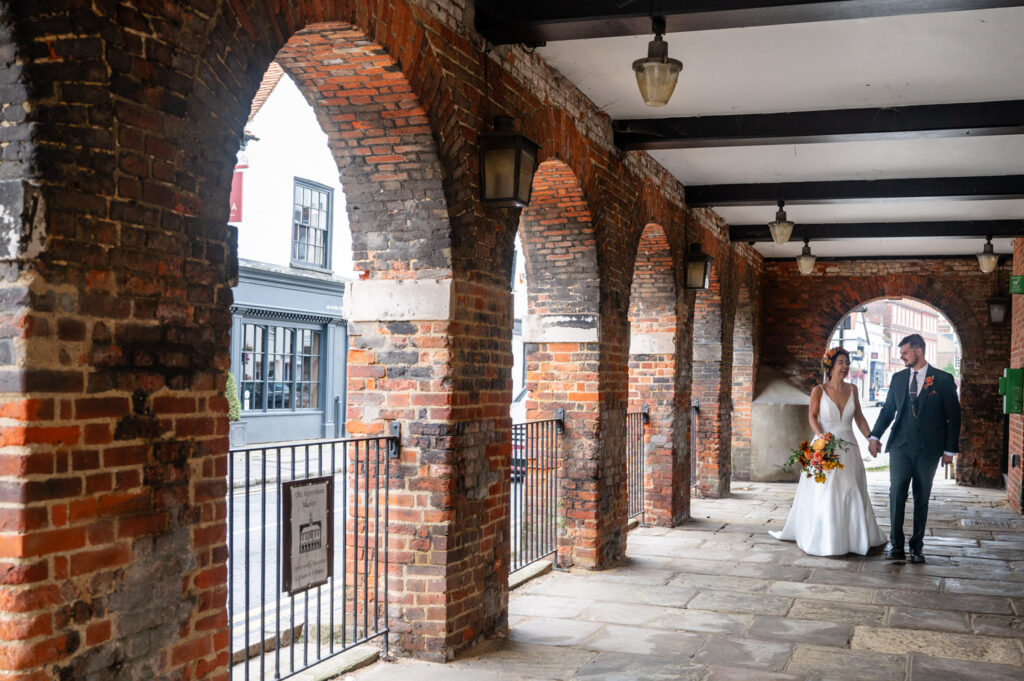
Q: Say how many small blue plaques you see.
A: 0